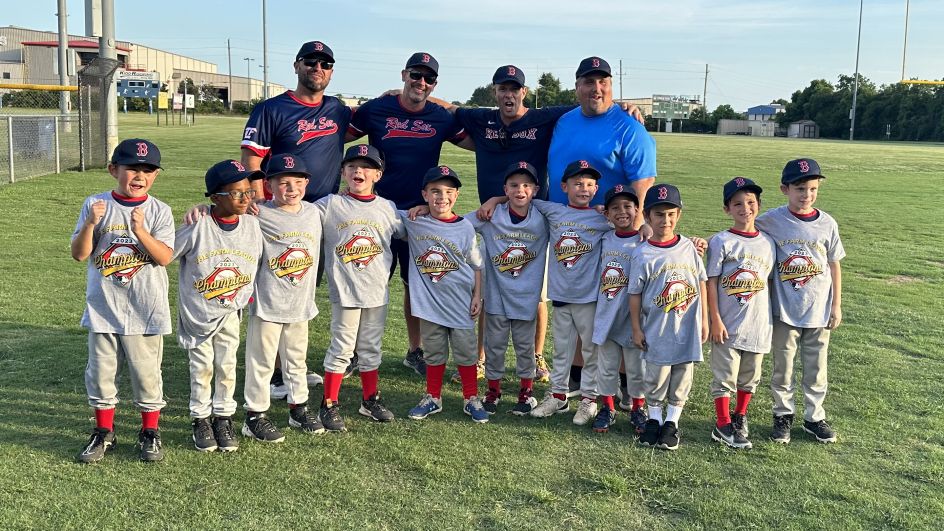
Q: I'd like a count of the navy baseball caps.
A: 15